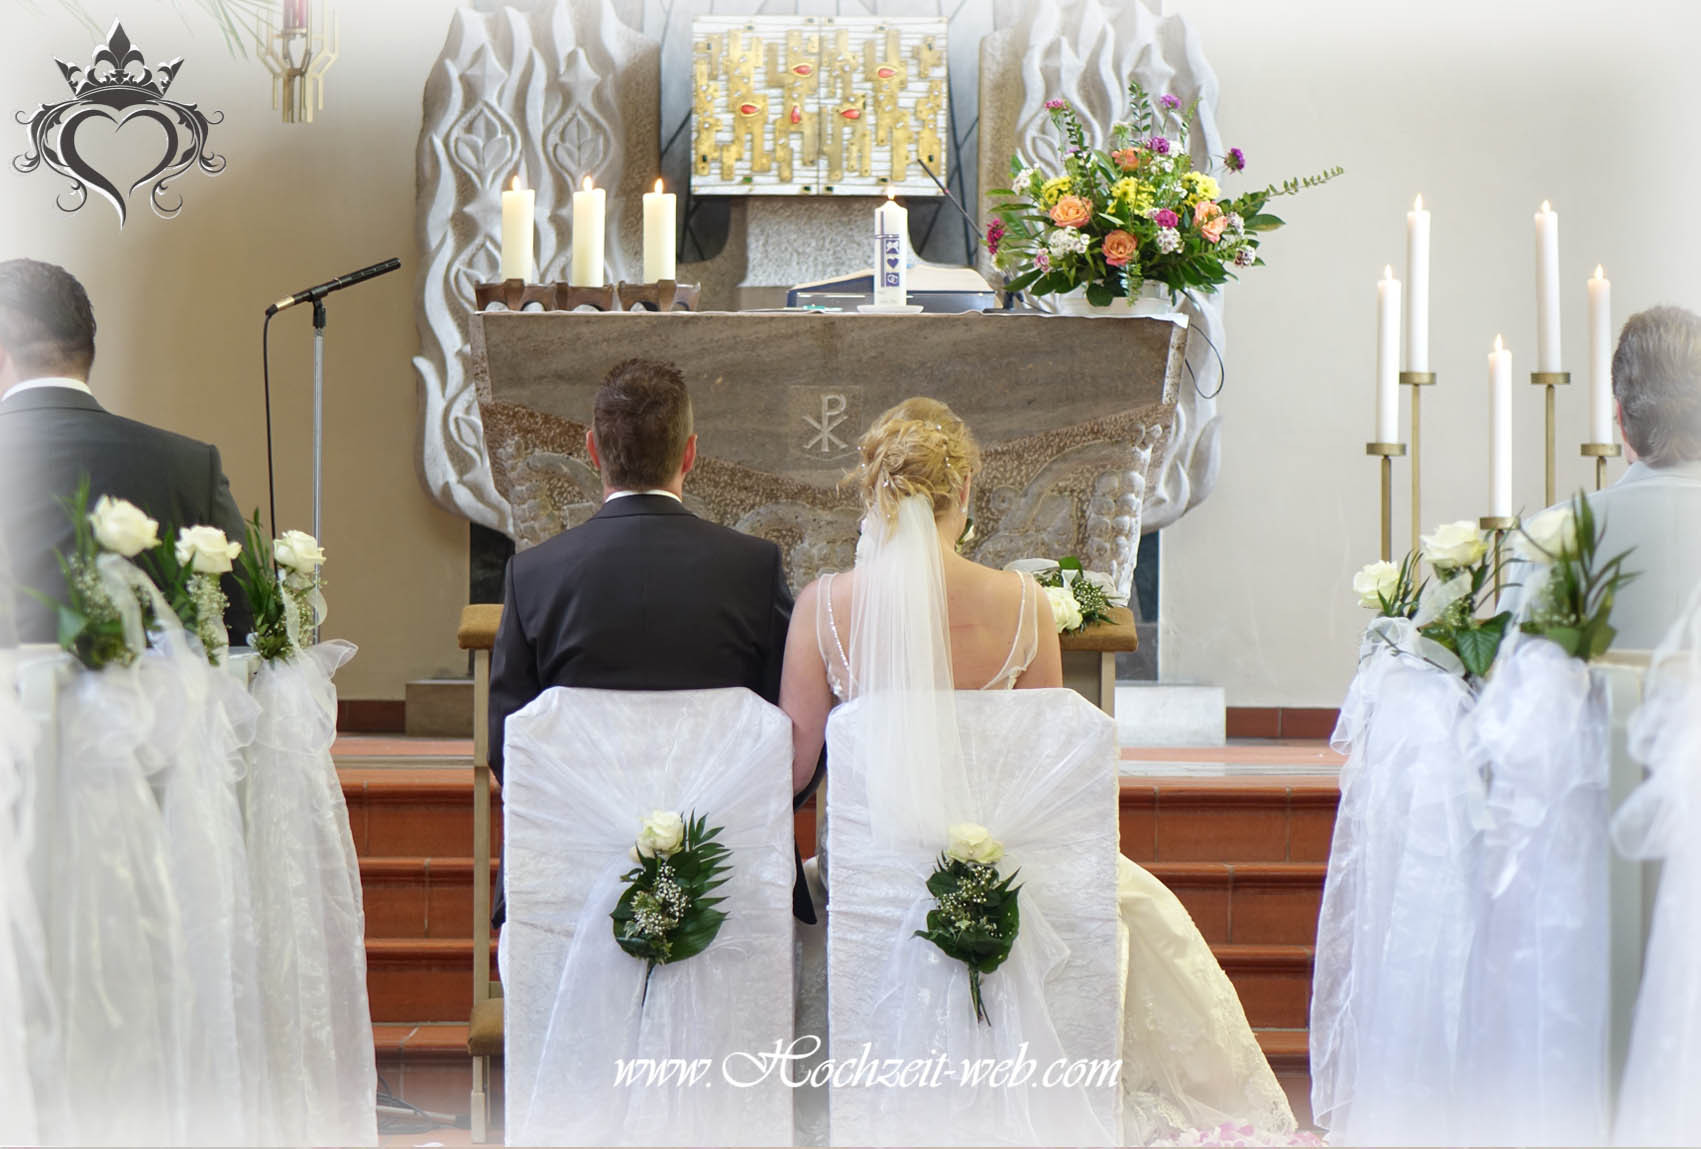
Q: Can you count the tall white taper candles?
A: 5